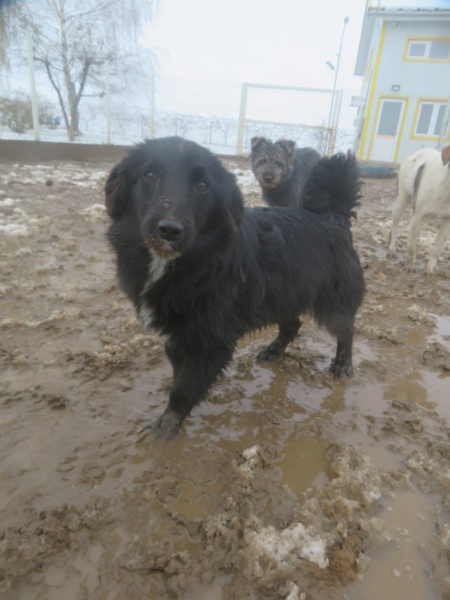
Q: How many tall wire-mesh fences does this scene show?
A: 1